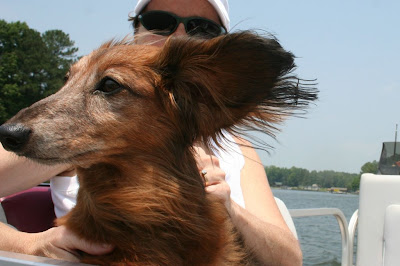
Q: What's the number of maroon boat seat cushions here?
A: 1